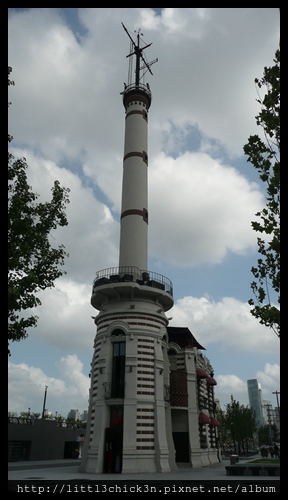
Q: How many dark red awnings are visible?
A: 4